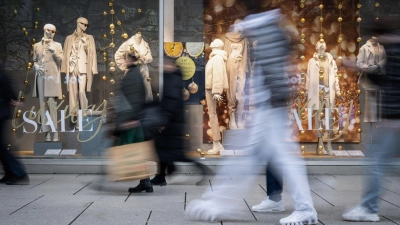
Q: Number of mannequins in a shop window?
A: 7